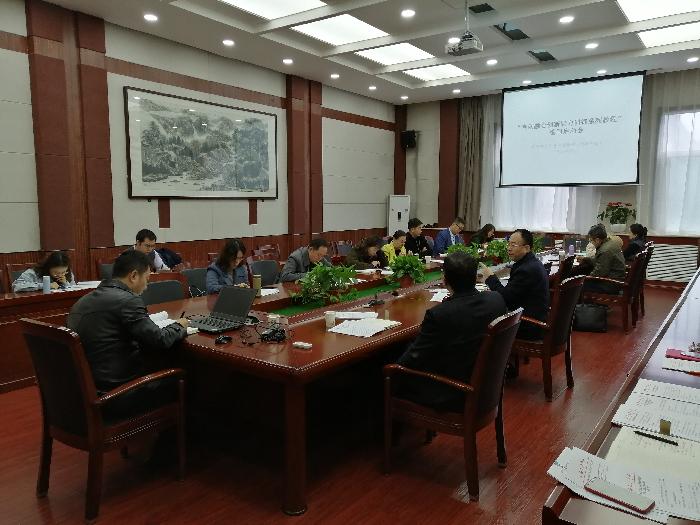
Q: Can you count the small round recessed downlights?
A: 15